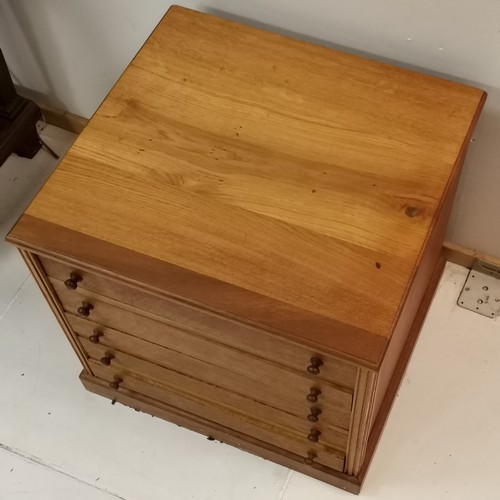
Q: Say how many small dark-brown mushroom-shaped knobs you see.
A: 10